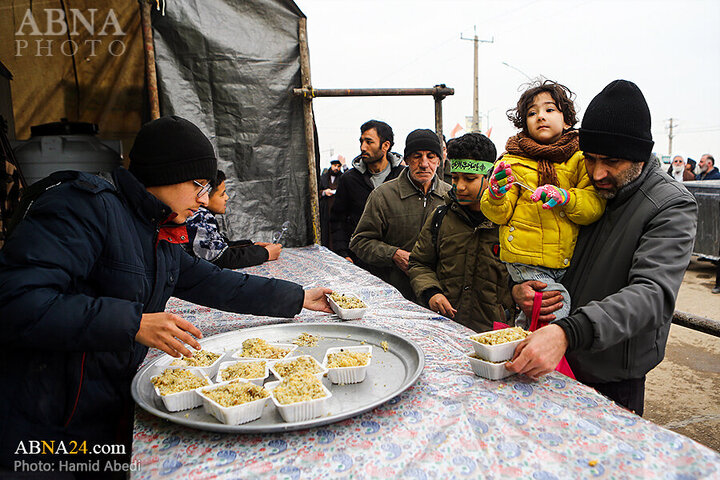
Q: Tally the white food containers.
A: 11